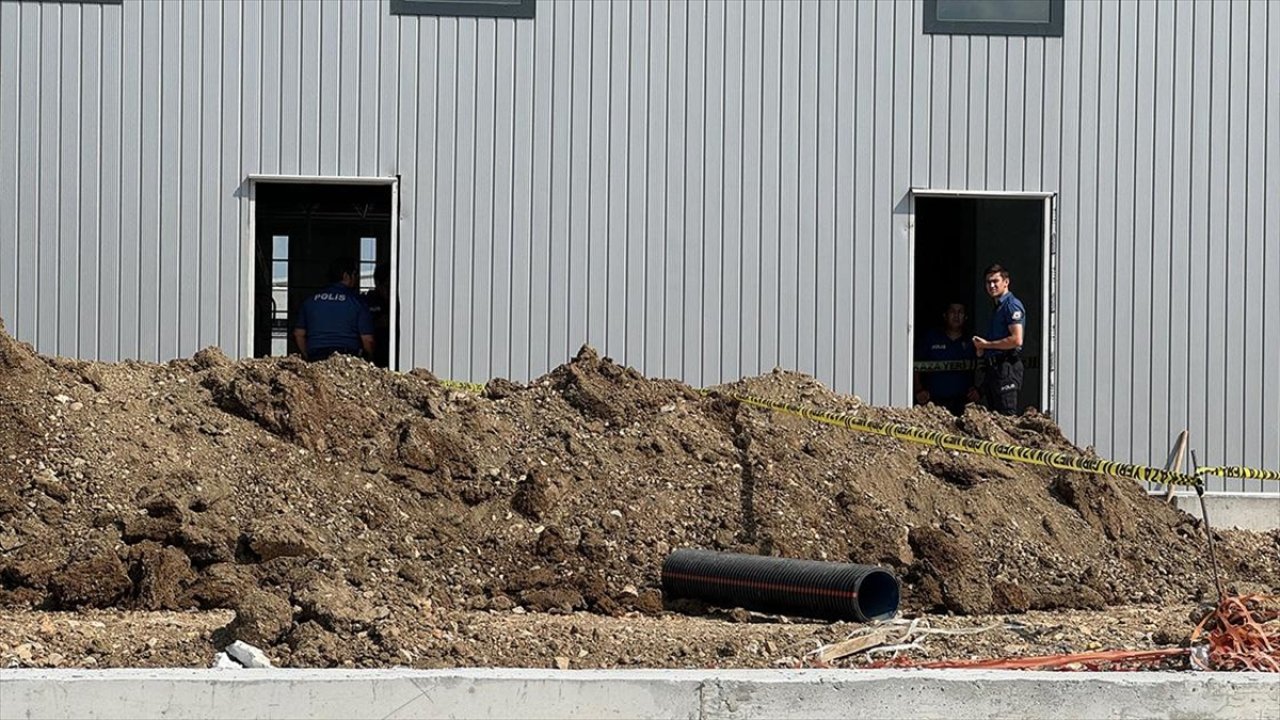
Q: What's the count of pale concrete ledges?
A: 2